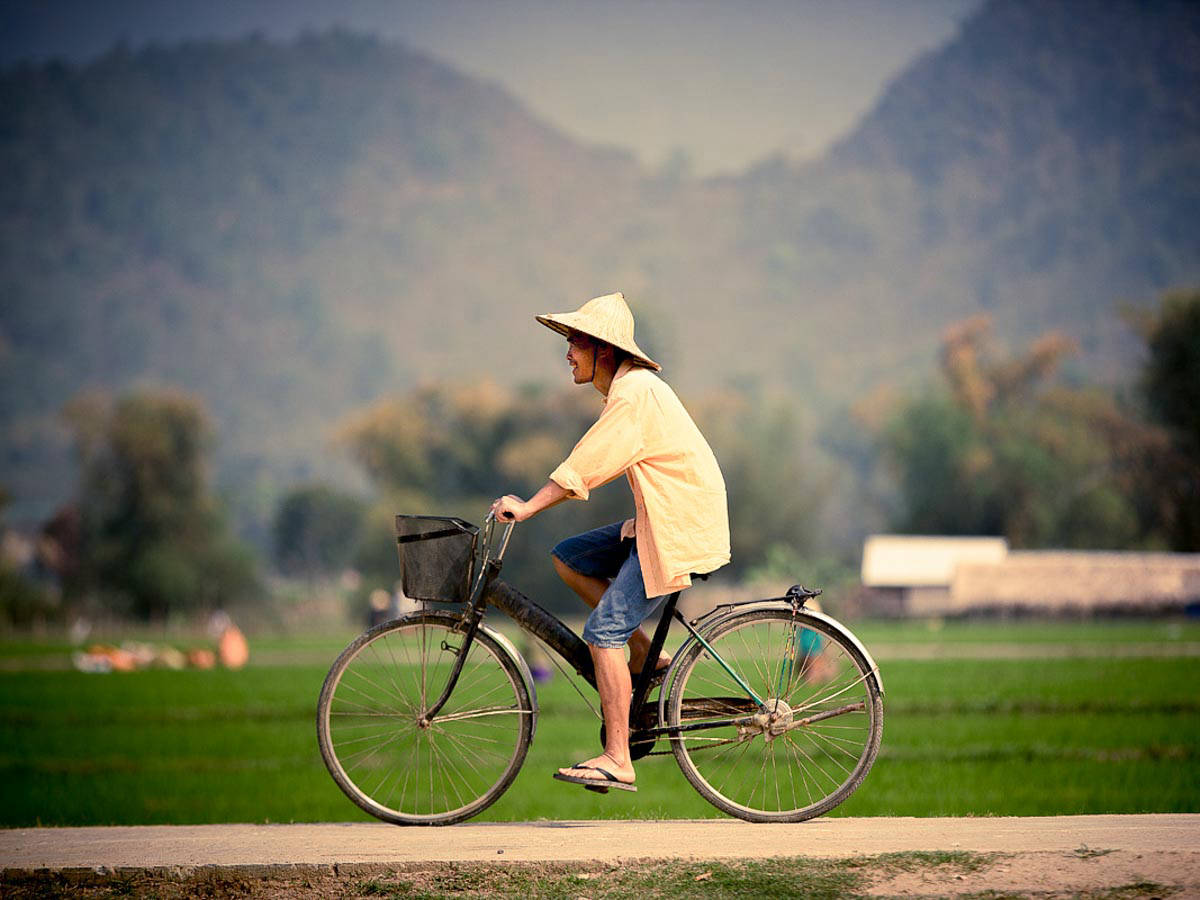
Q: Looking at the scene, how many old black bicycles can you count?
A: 1